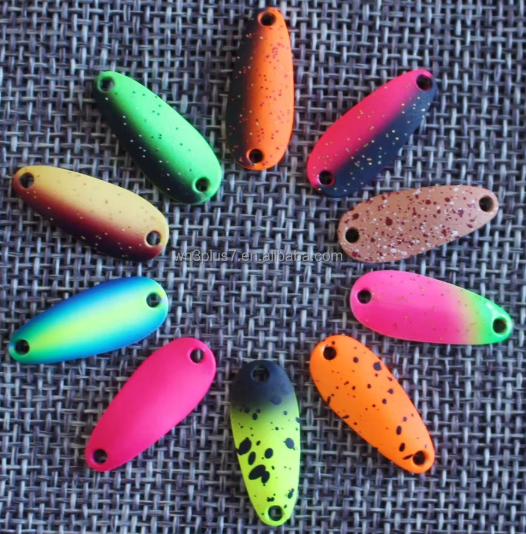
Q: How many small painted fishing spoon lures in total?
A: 10